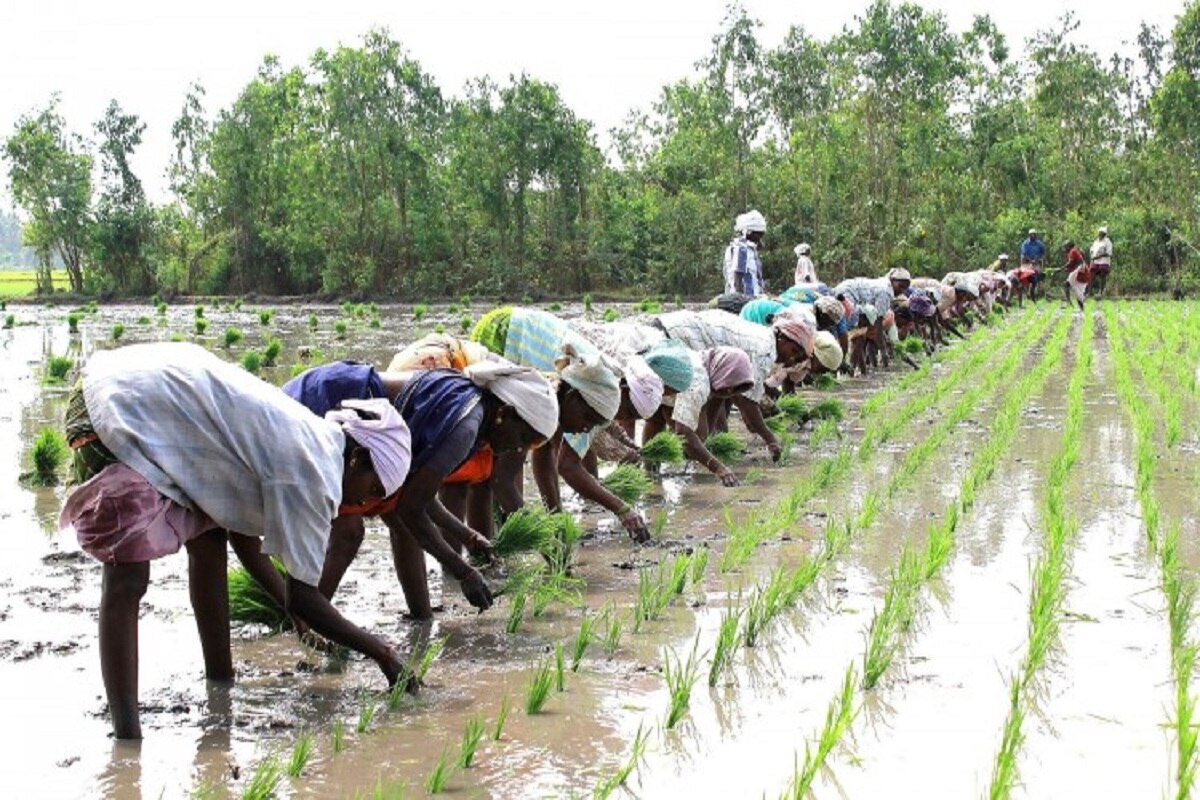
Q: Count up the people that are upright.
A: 5